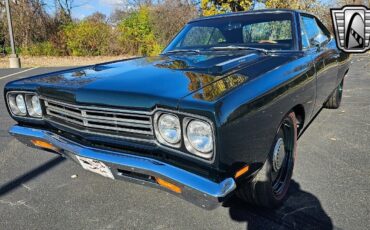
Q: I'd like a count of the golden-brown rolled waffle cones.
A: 0